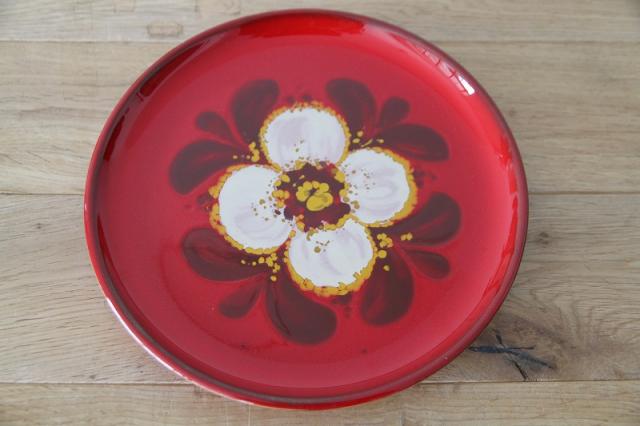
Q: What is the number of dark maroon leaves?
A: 12